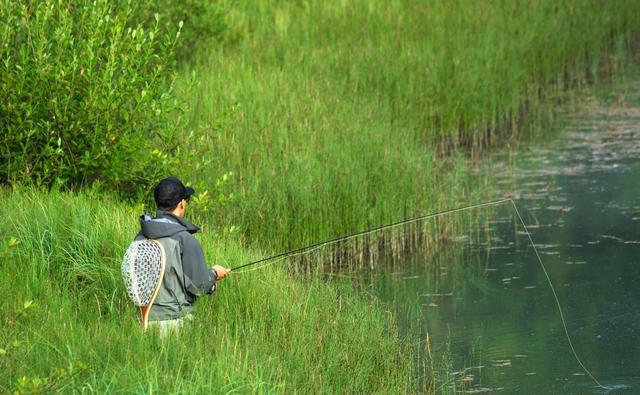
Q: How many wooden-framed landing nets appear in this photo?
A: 1